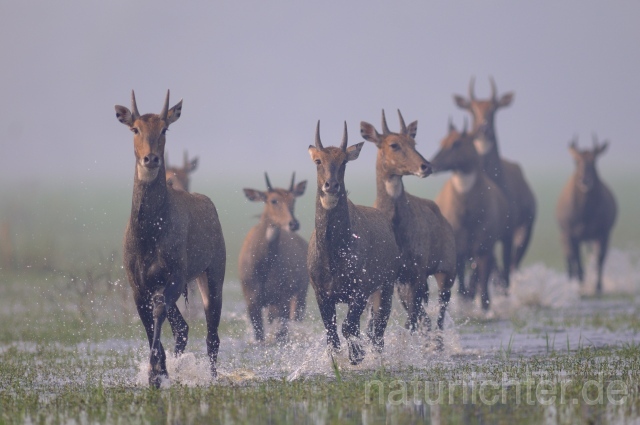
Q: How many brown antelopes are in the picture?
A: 8